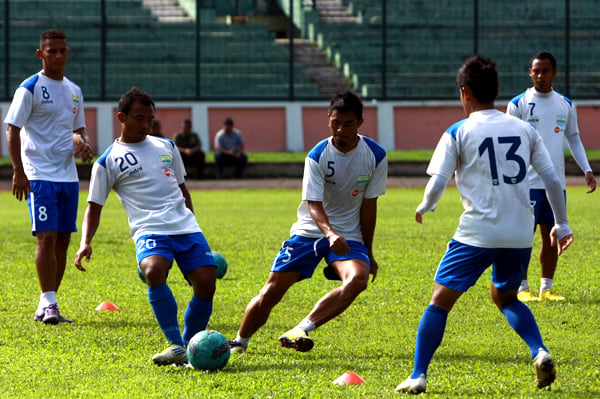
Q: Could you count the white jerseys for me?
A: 5